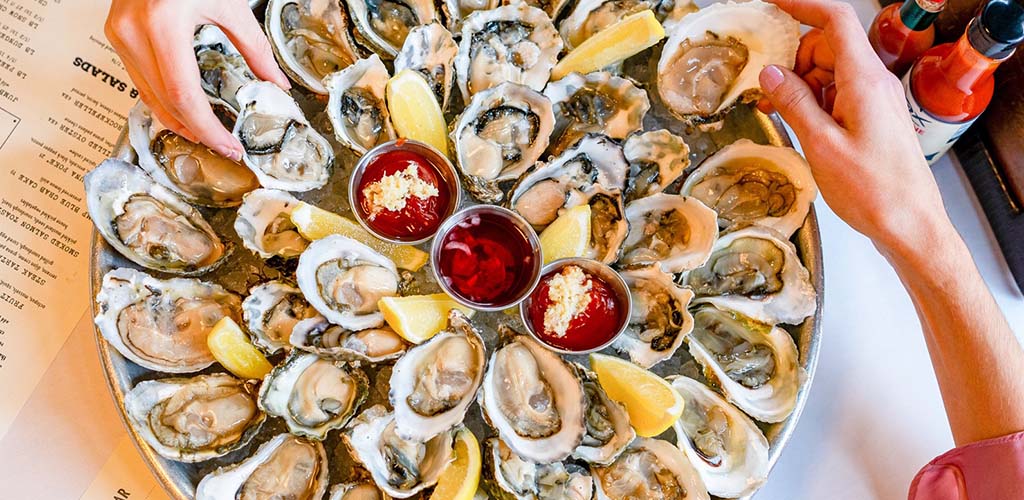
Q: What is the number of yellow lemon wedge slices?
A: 8